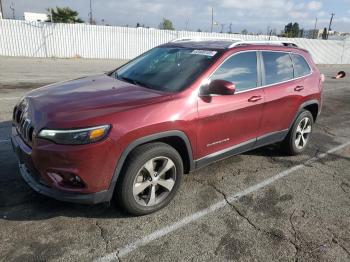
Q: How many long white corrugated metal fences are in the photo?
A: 1